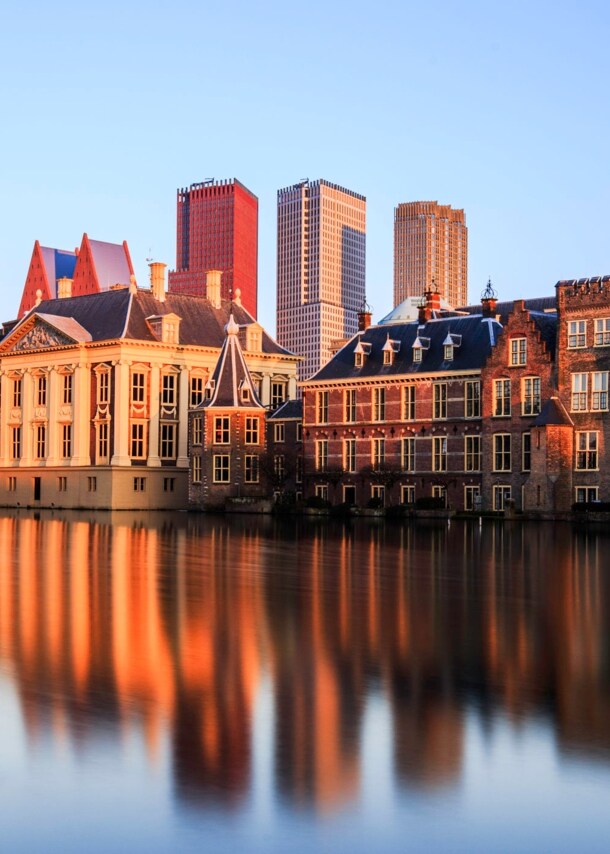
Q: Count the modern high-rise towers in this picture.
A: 3